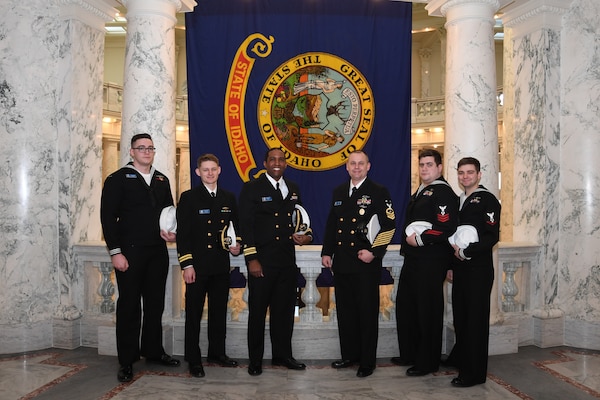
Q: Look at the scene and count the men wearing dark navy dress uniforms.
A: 6